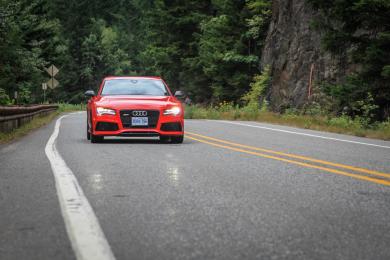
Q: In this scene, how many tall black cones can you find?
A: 0